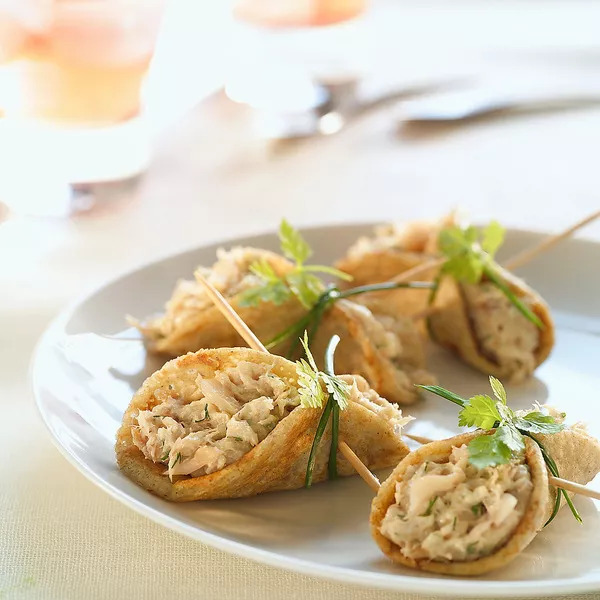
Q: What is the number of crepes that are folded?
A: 4